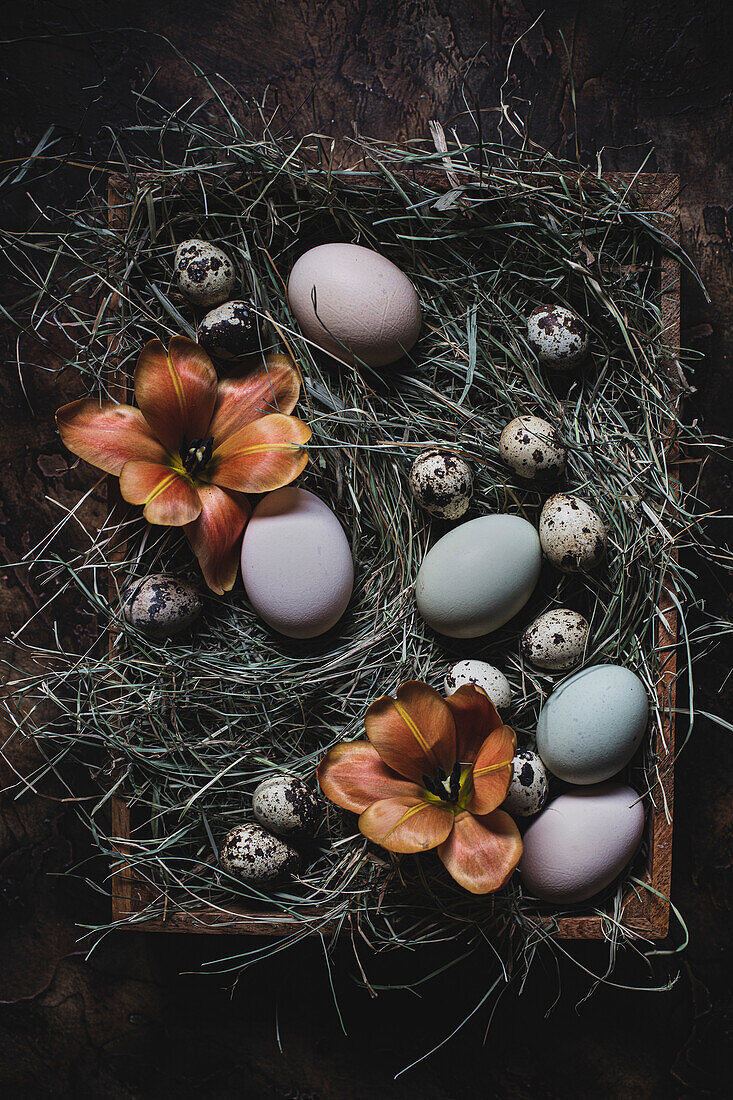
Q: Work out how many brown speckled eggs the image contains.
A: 12